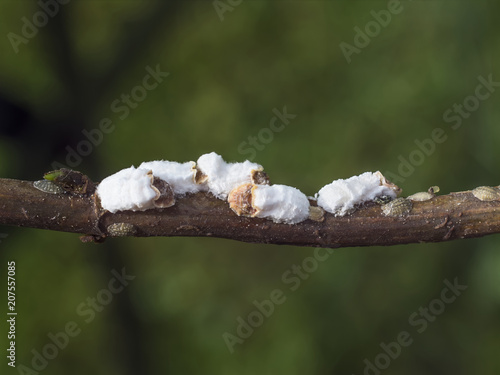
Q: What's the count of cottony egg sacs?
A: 5